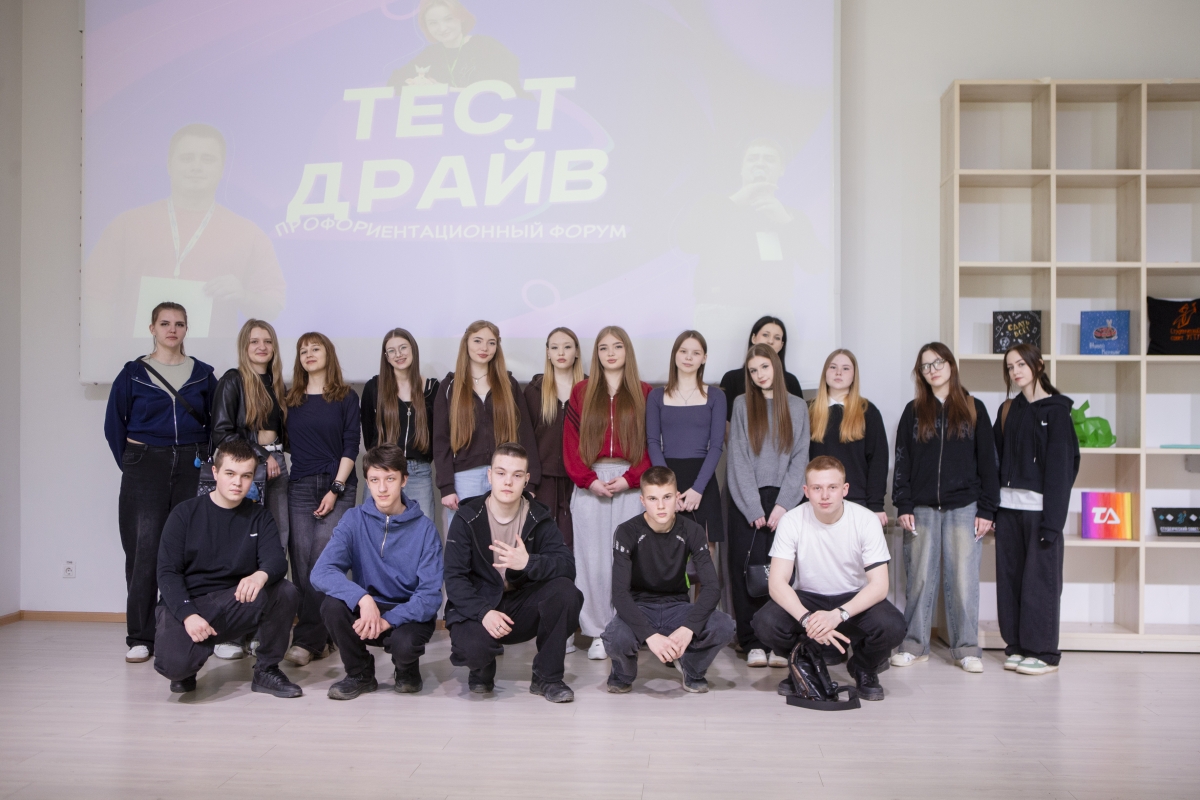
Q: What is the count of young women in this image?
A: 13